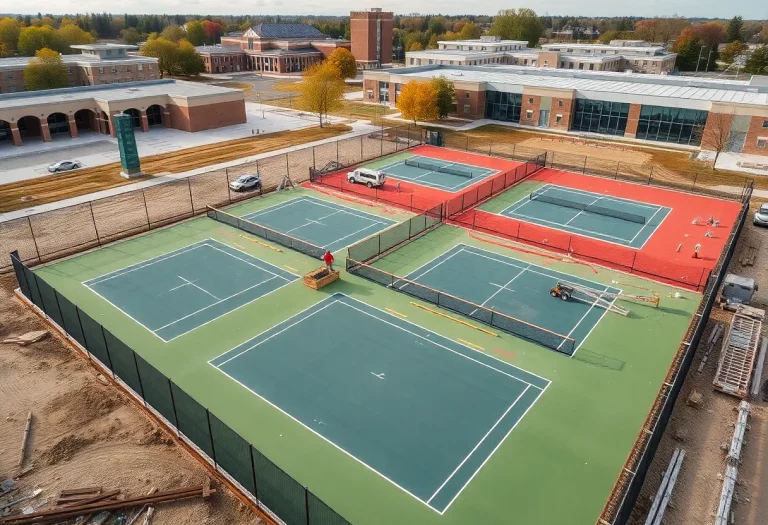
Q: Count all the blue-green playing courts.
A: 6